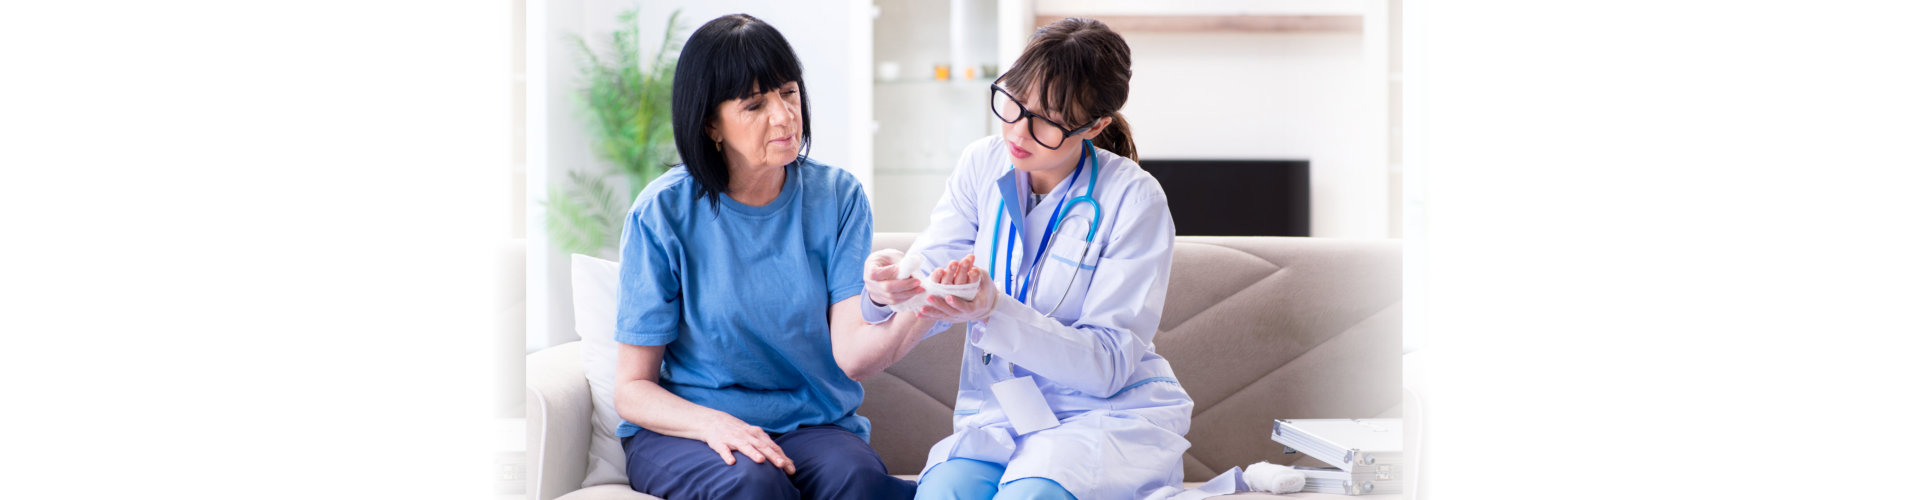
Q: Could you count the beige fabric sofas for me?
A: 1